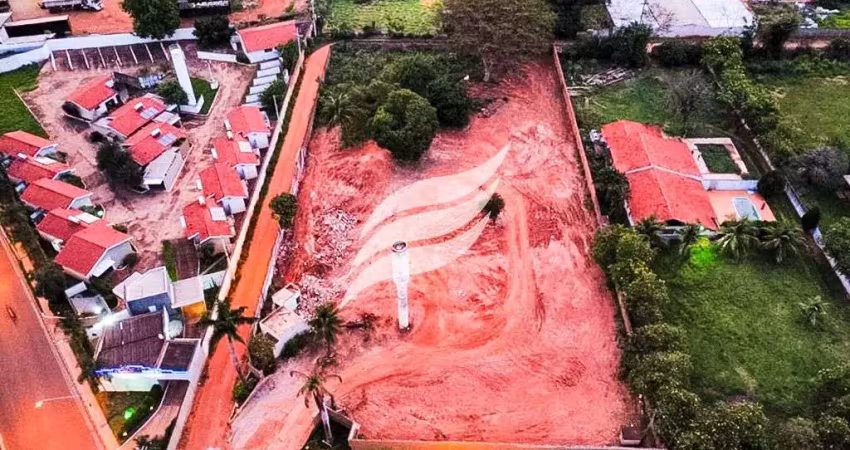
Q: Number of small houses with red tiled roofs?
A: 13